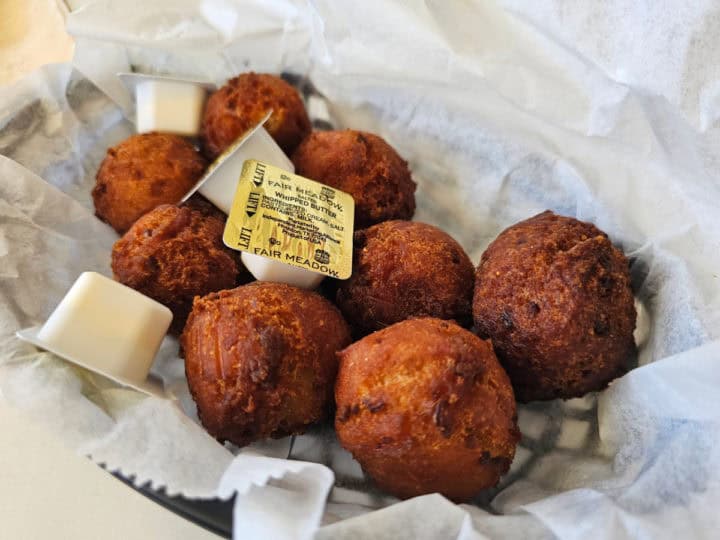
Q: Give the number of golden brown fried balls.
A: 8